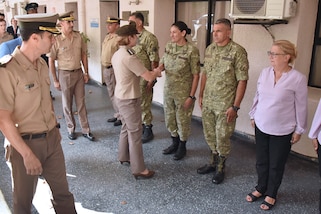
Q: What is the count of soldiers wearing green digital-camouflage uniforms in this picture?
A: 3